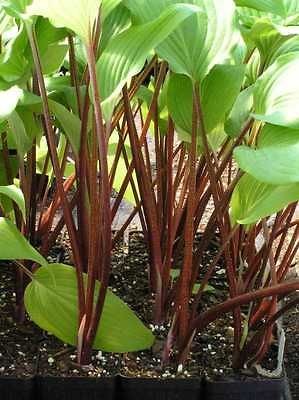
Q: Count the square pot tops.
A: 4